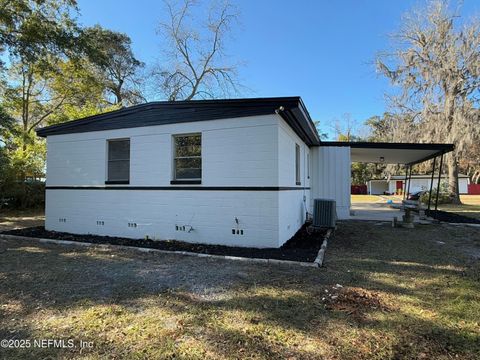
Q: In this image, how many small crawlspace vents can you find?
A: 5